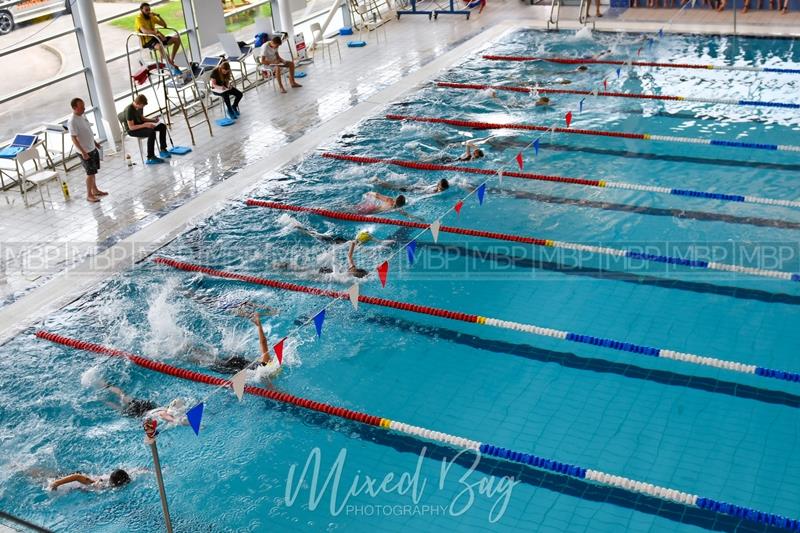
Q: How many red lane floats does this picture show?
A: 7